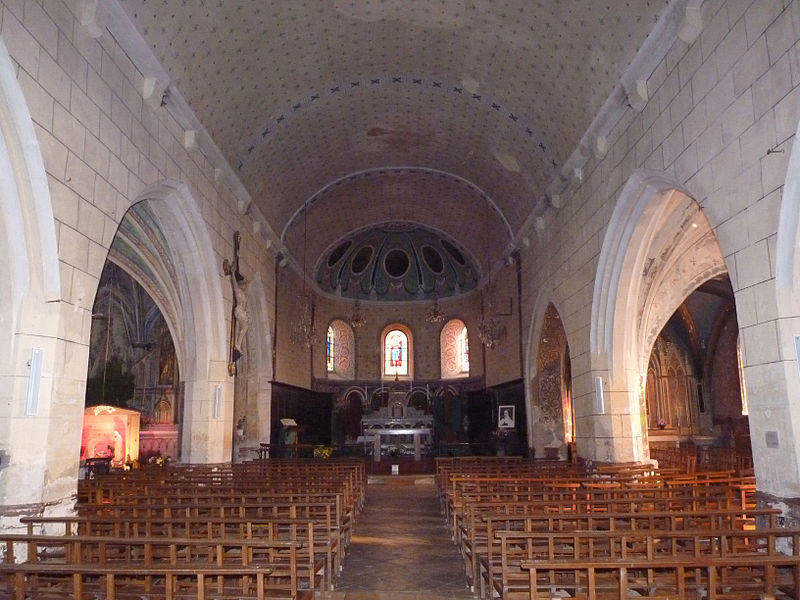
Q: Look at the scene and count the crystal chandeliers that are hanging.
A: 4